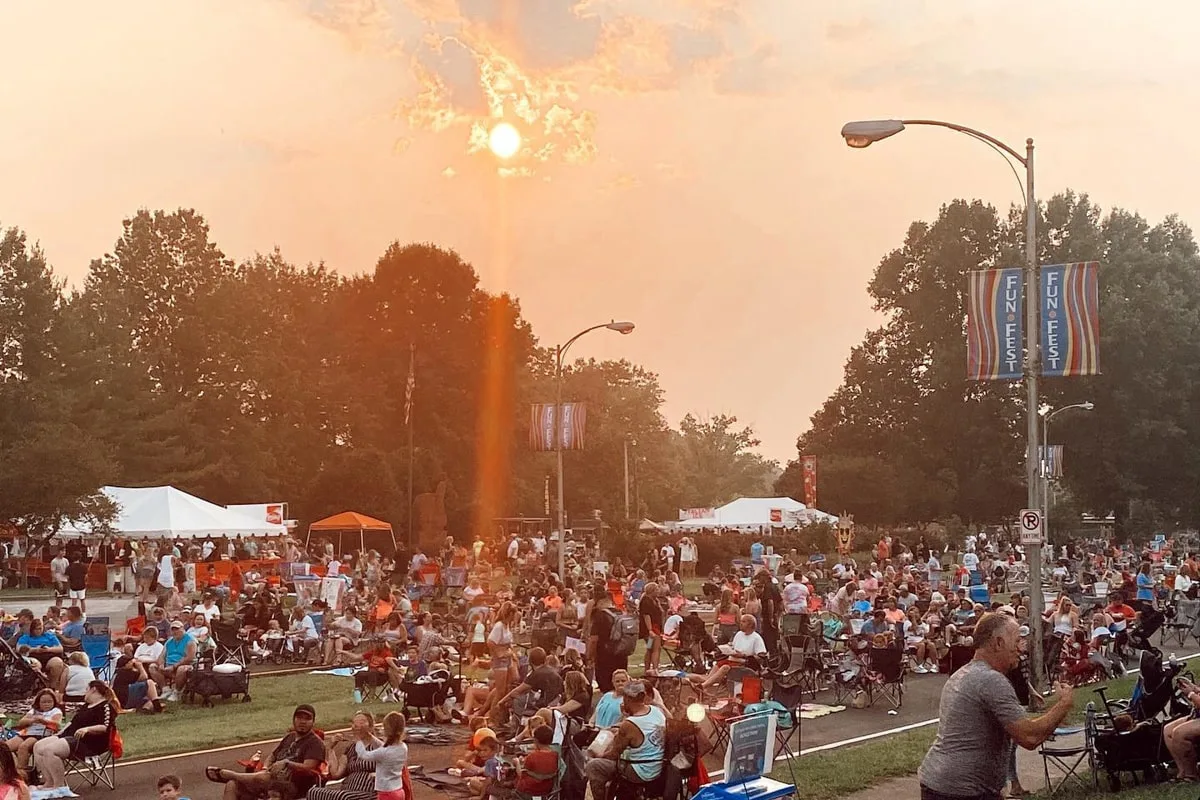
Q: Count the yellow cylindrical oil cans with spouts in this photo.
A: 0